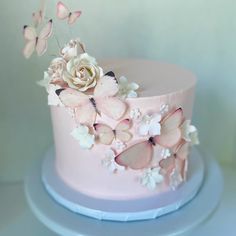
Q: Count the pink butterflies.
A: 7